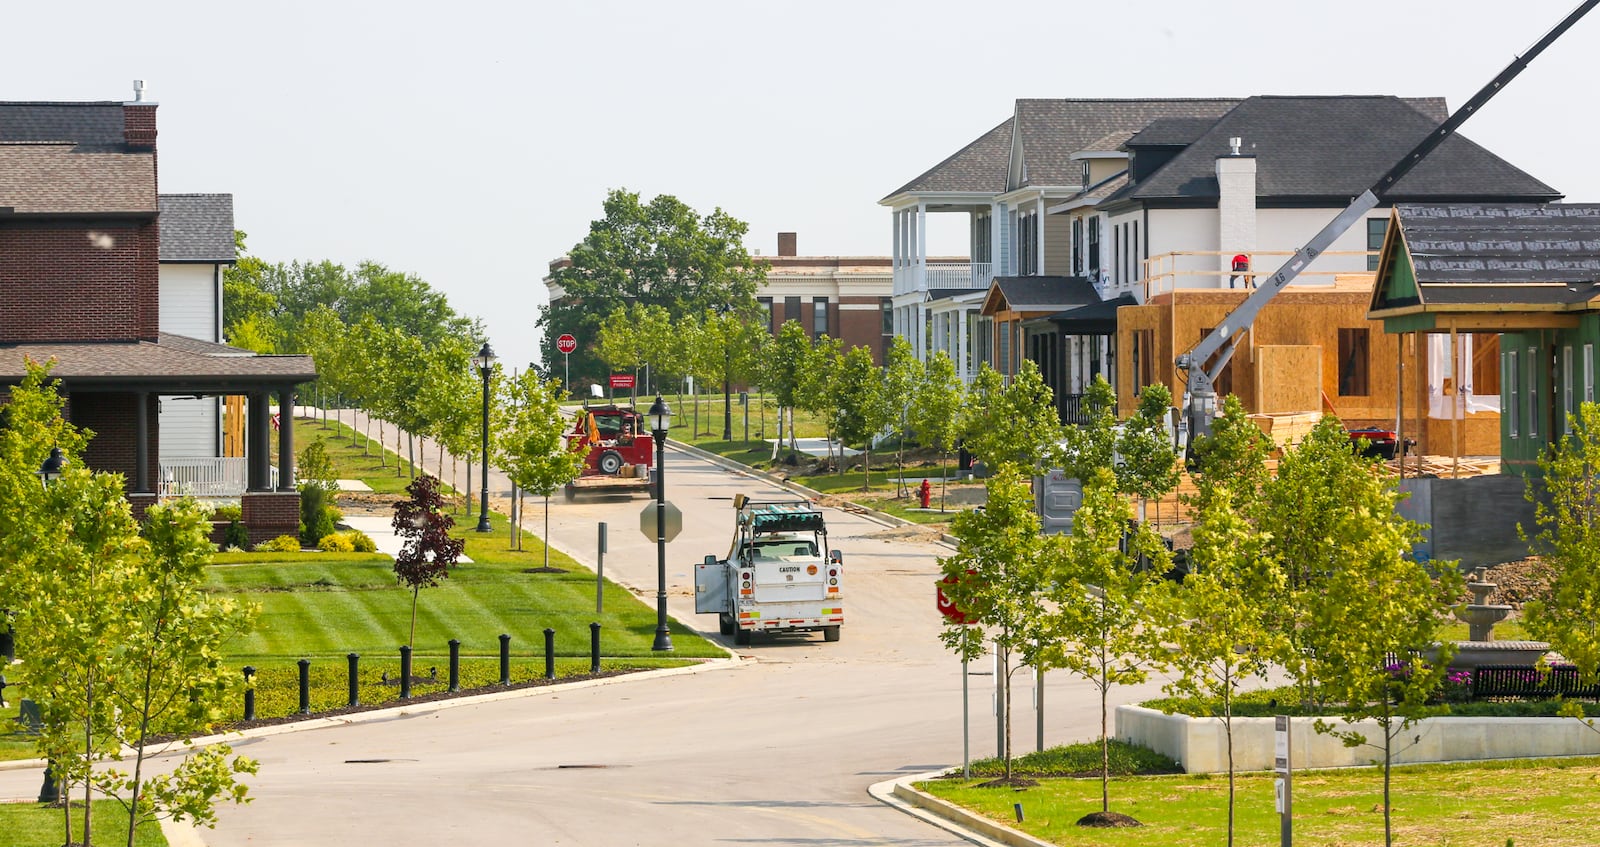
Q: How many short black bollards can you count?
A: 8